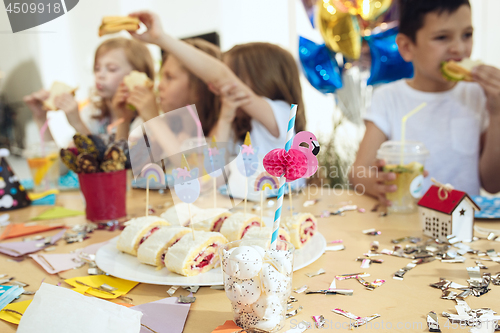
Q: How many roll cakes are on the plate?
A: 8